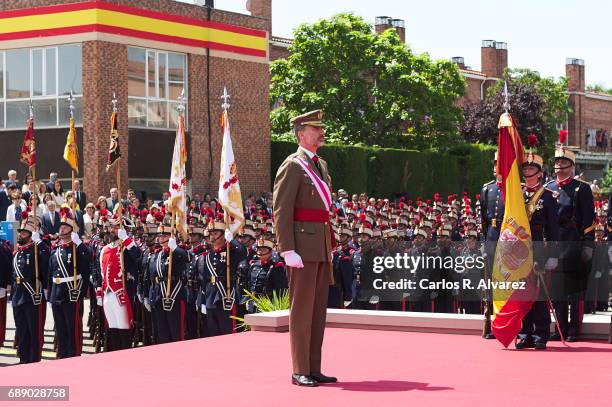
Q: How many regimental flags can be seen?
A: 5